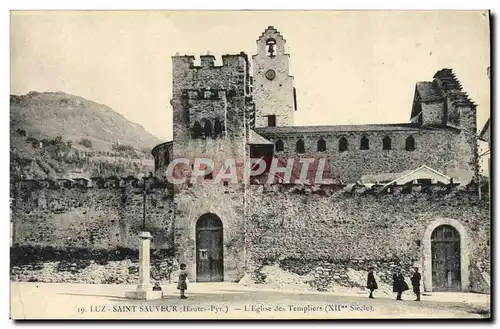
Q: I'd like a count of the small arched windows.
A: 10